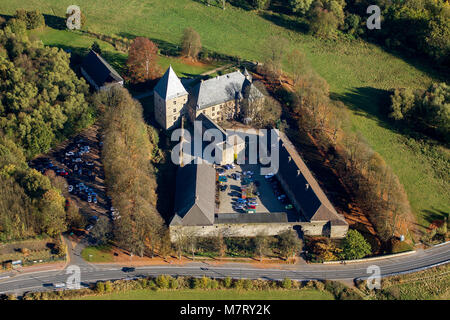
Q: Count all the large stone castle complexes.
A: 1